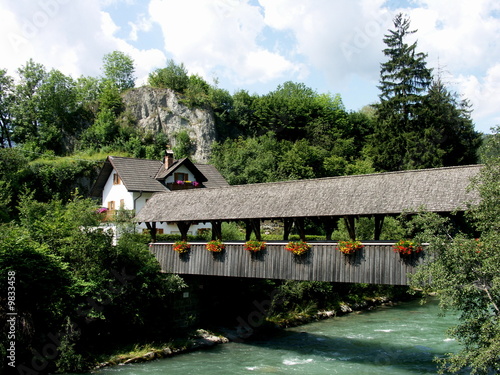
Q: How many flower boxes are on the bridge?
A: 6